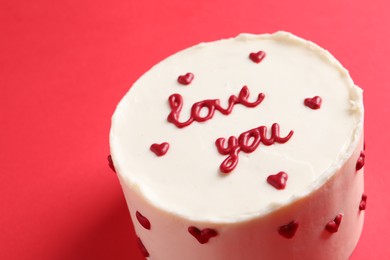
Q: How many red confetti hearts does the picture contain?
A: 13